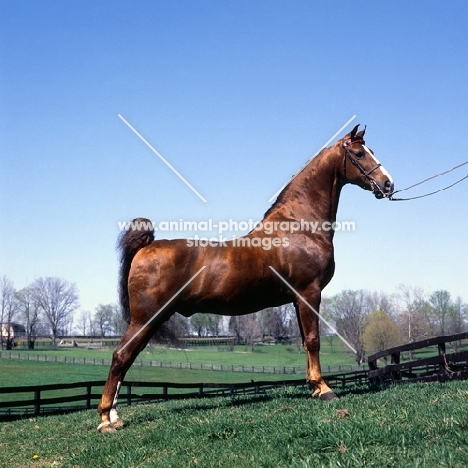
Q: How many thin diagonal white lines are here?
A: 4